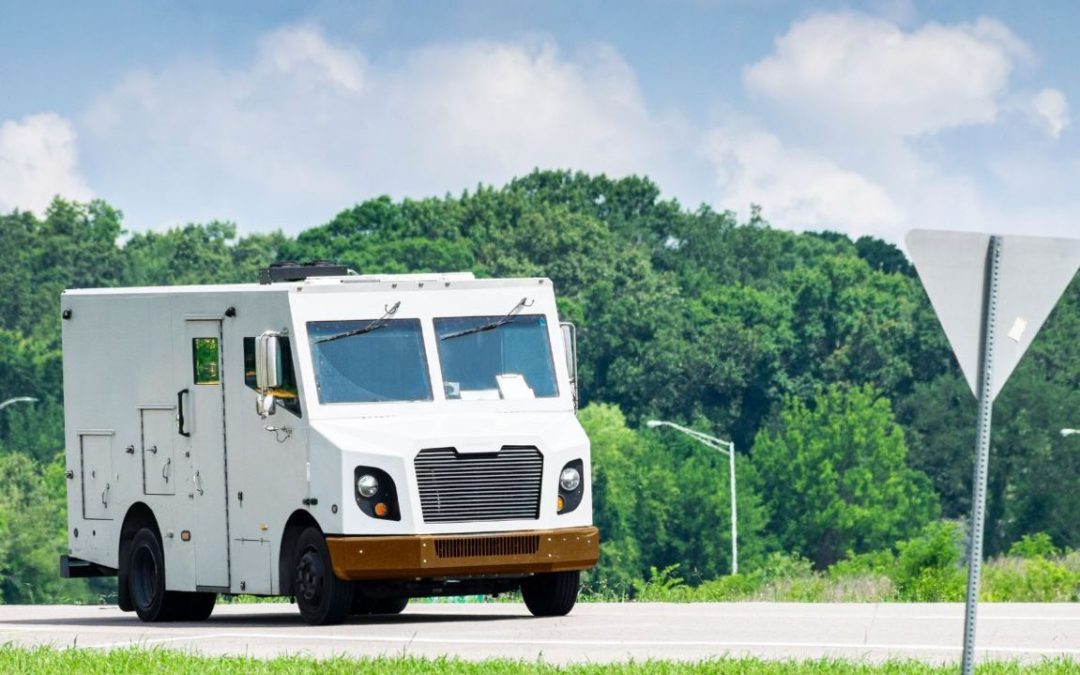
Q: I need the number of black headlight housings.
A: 2